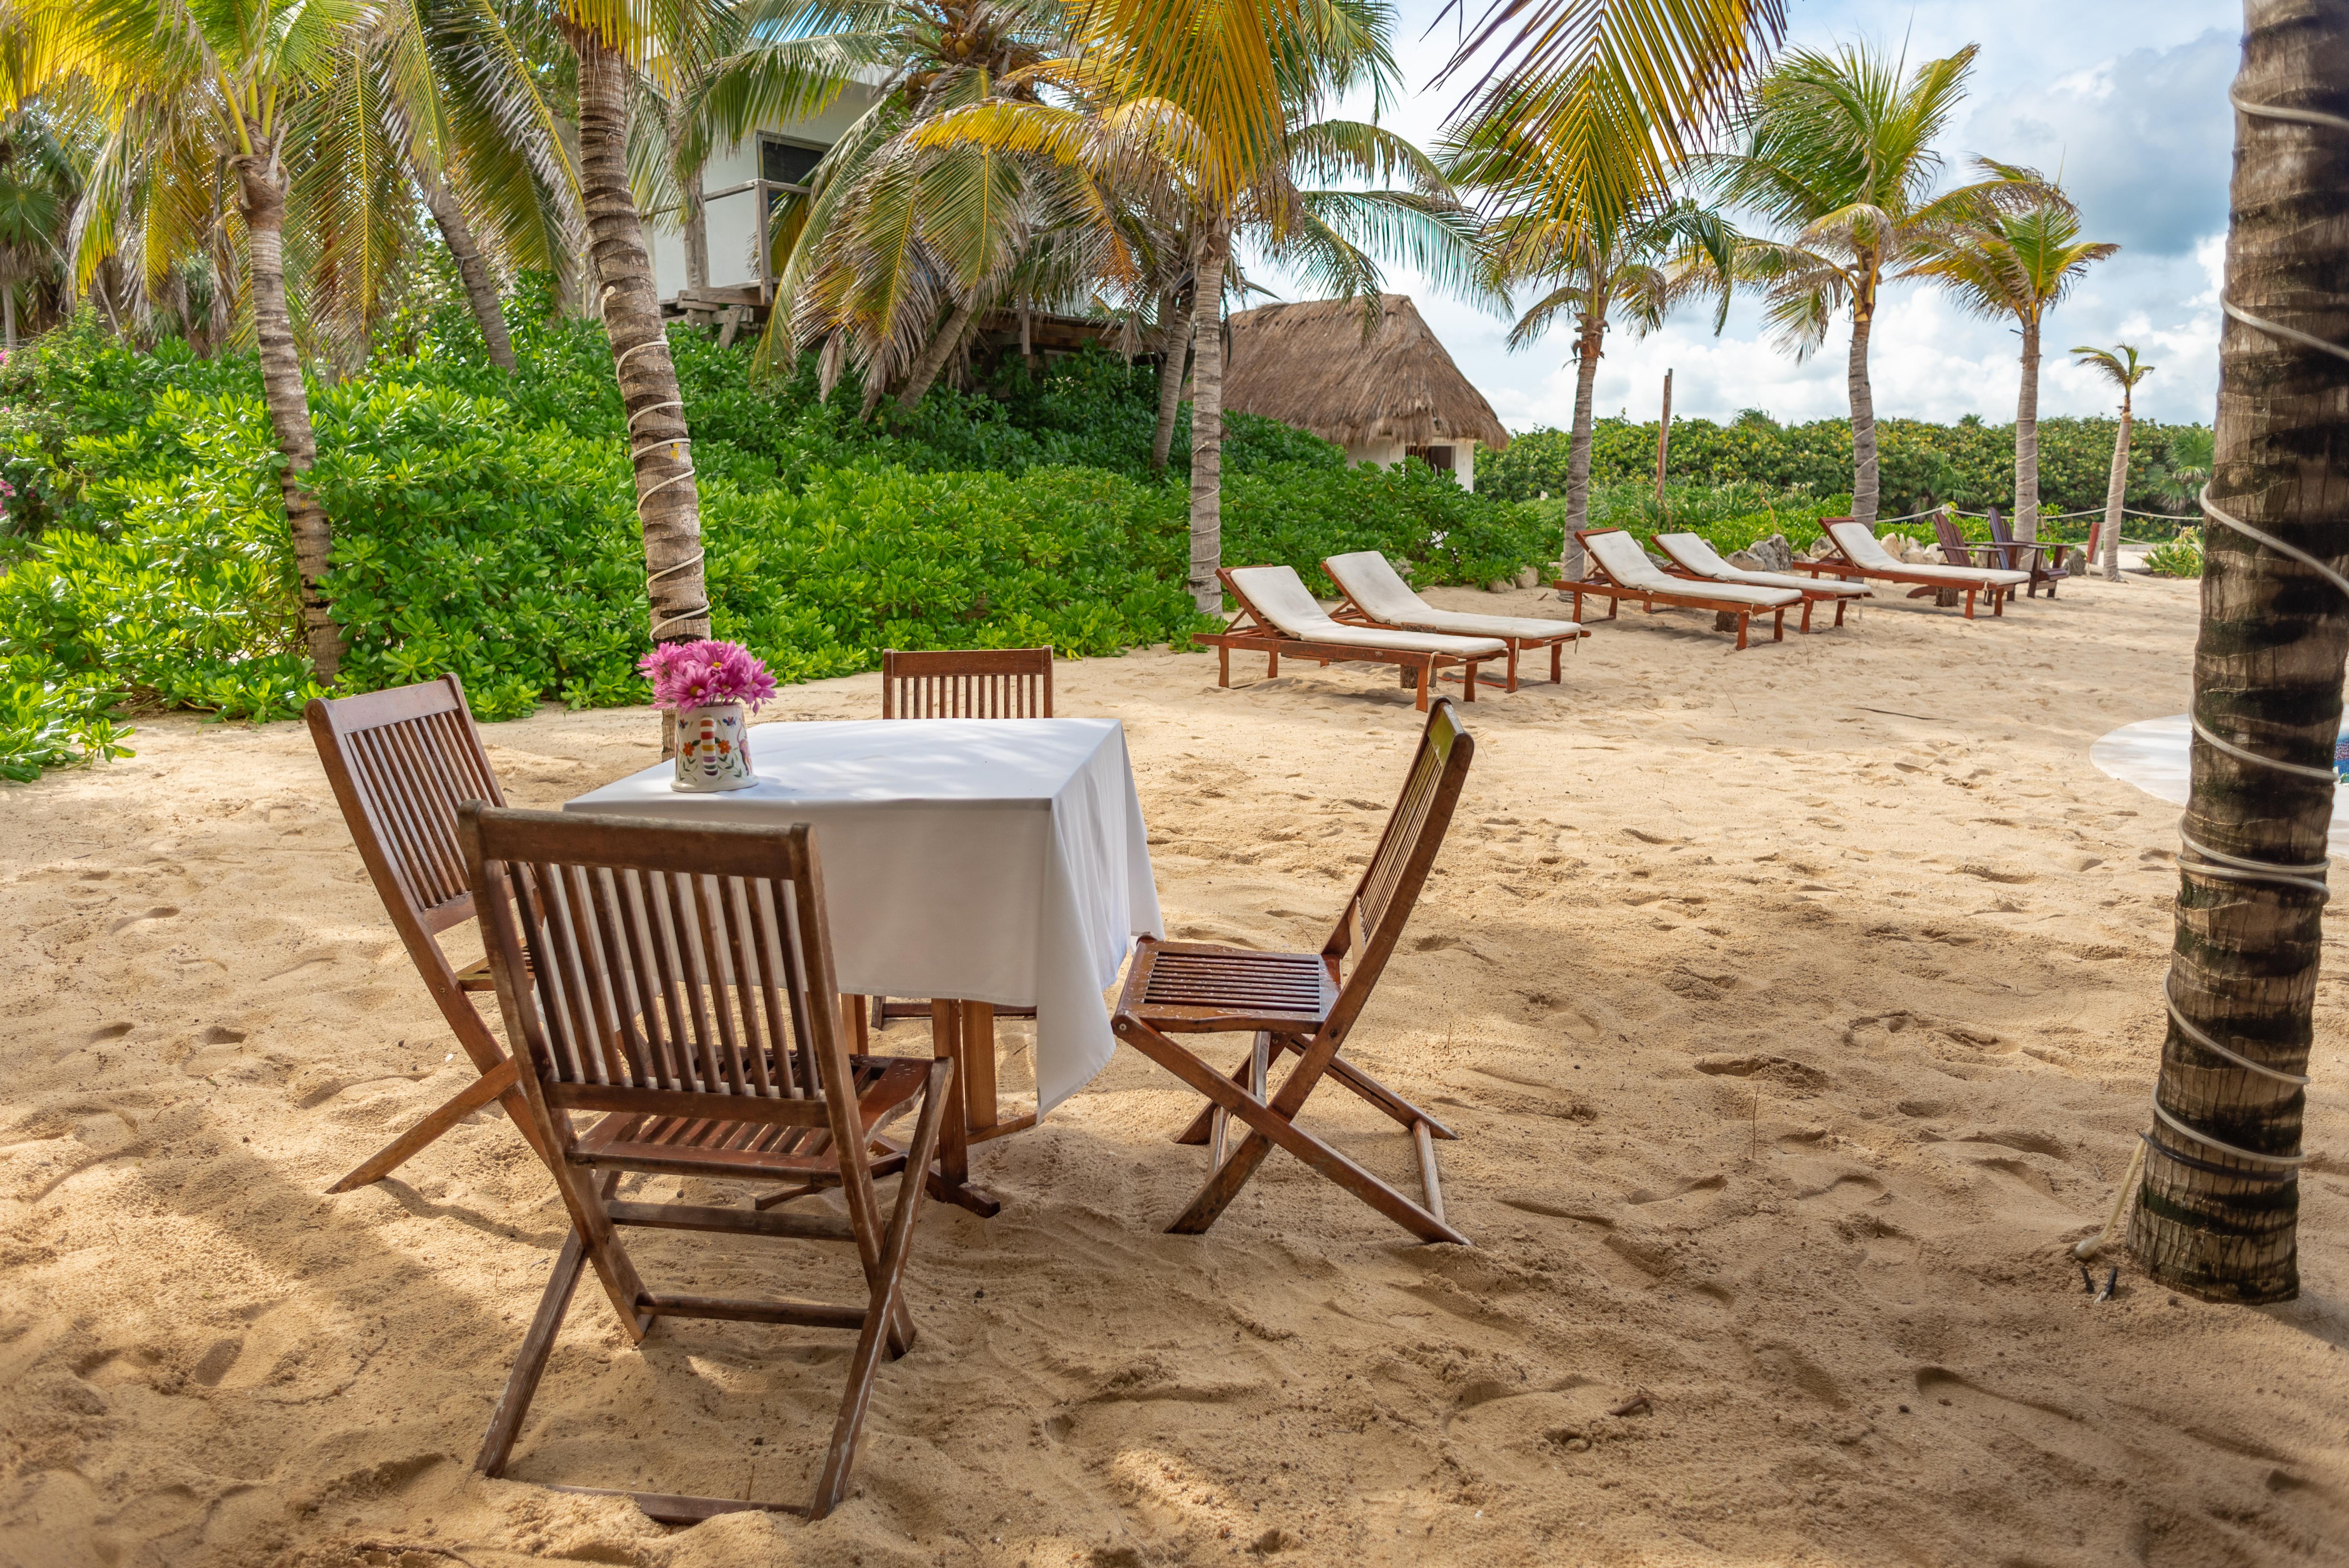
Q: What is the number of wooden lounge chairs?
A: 5